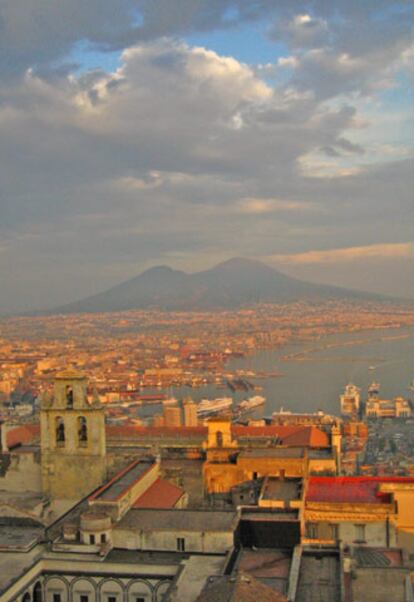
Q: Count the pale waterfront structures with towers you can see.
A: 2